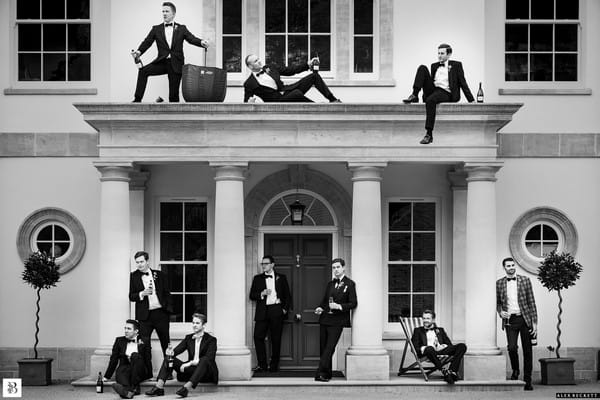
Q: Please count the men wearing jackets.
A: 10